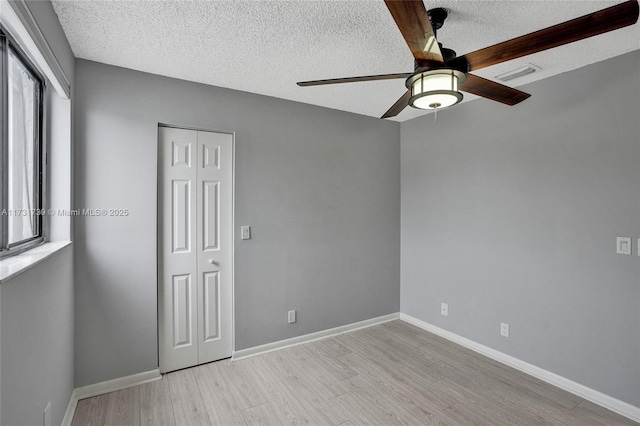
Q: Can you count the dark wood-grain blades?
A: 5